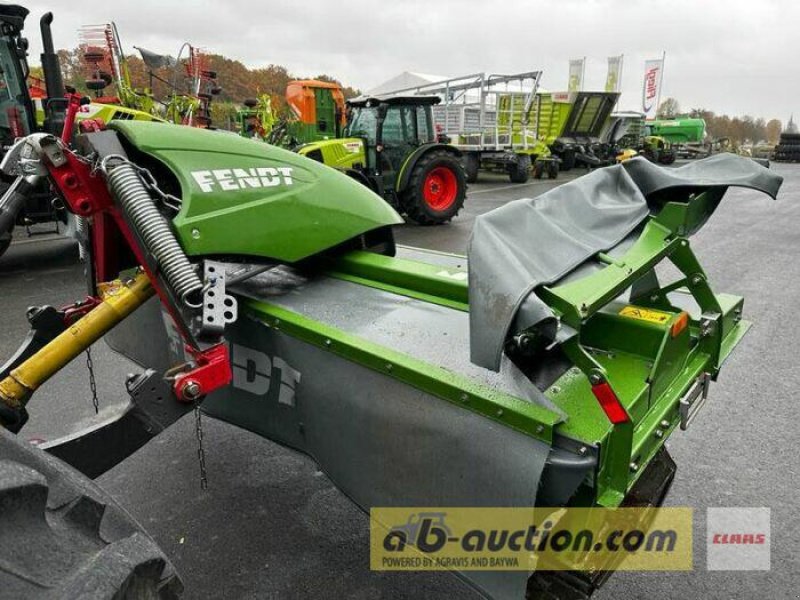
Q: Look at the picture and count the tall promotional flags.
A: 3